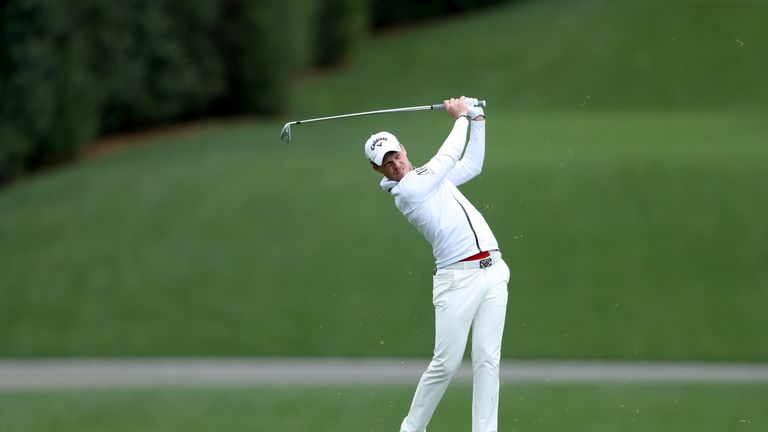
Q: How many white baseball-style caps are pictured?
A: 1